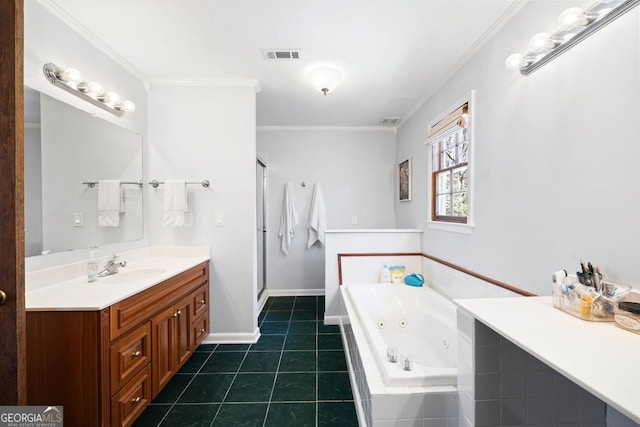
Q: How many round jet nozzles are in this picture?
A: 3